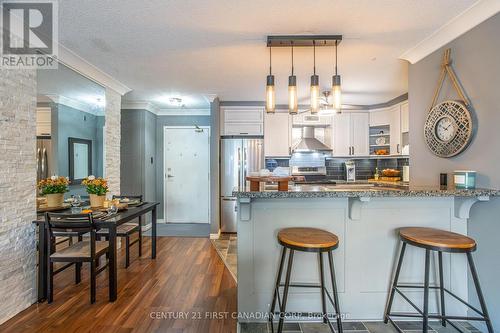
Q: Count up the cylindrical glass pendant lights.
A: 4